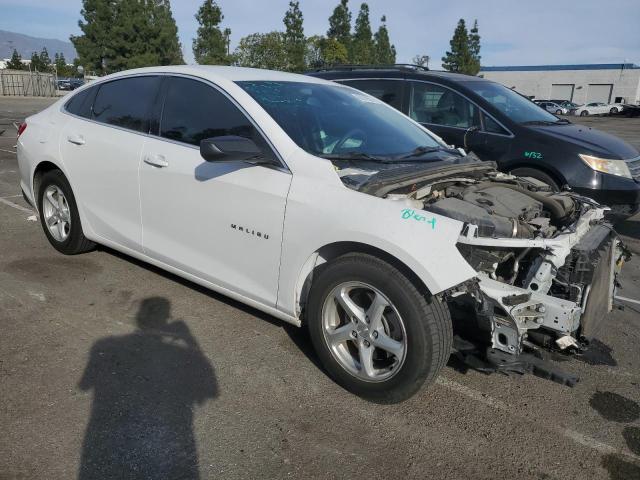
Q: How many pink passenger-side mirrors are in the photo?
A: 0